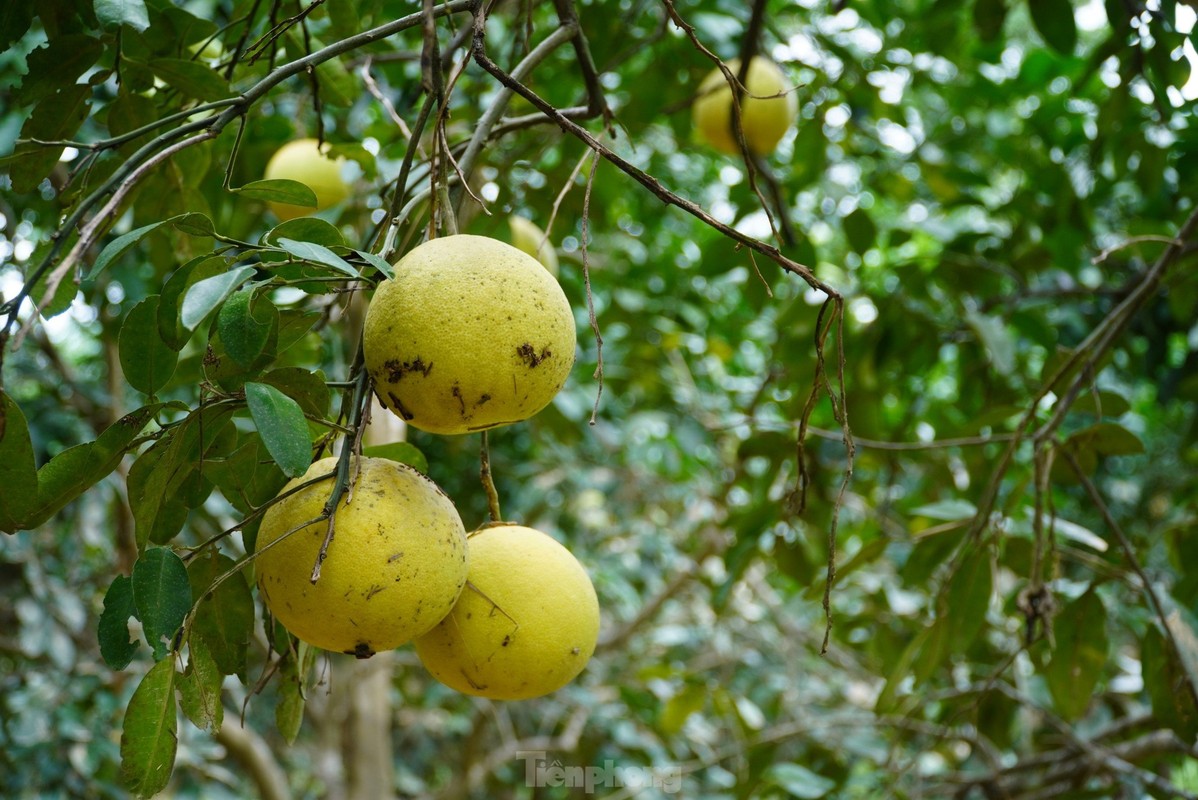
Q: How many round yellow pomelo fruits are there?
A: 6